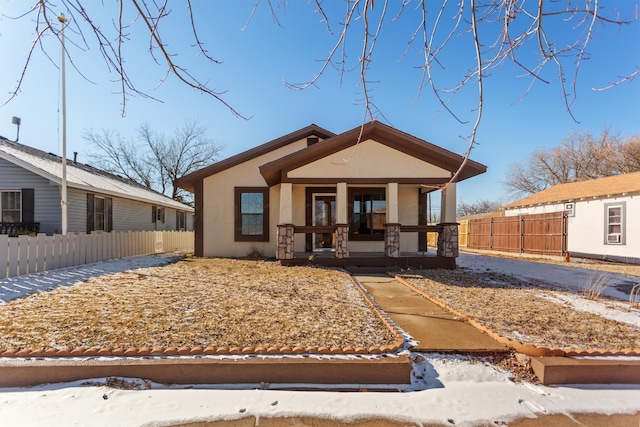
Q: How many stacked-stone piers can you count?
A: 4